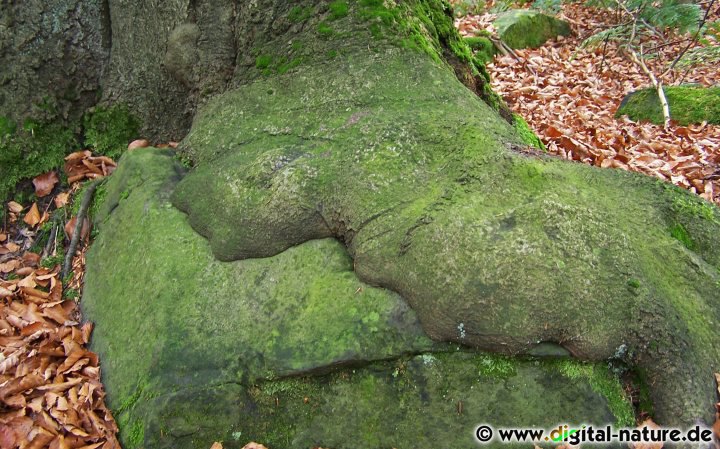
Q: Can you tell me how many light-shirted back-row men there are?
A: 0